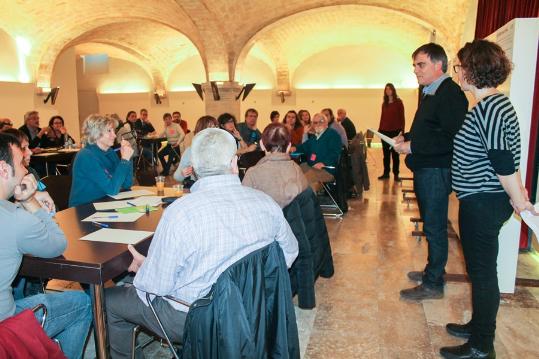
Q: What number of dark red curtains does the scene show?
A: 1